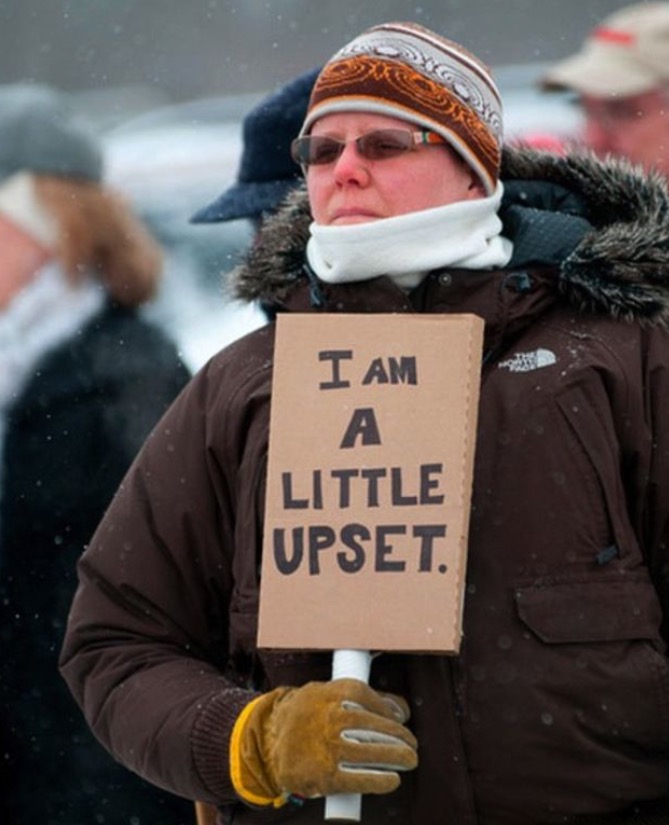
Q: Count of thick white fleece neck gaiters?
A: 1